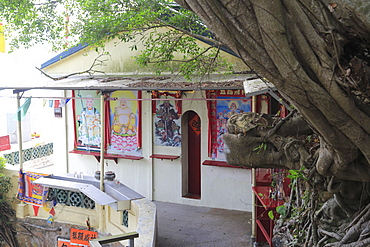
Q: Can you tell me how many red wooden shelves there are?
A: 3